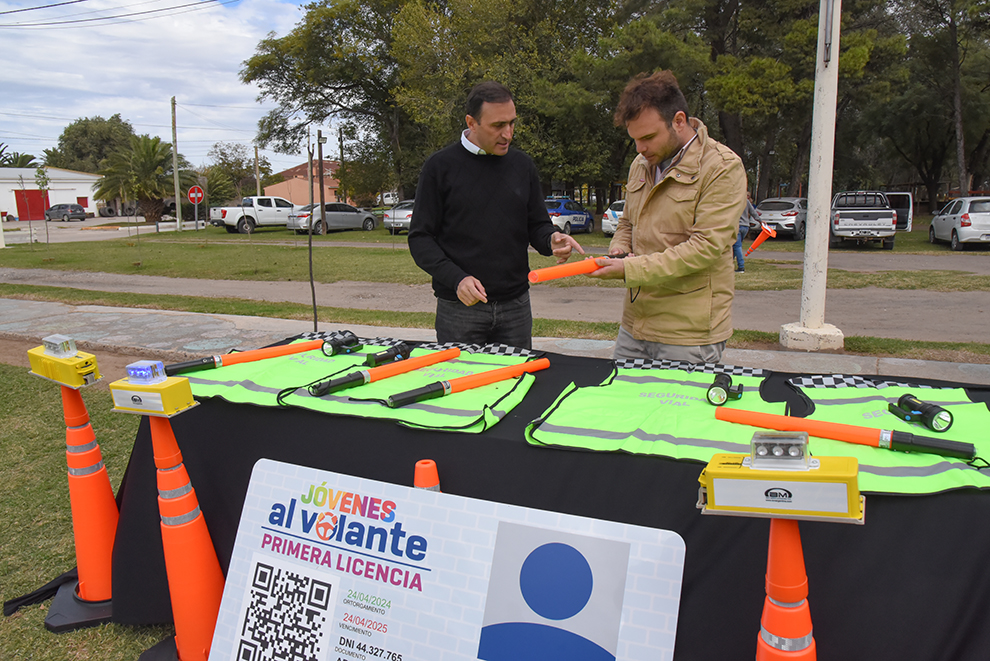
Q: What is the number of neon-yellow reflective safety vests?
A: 4